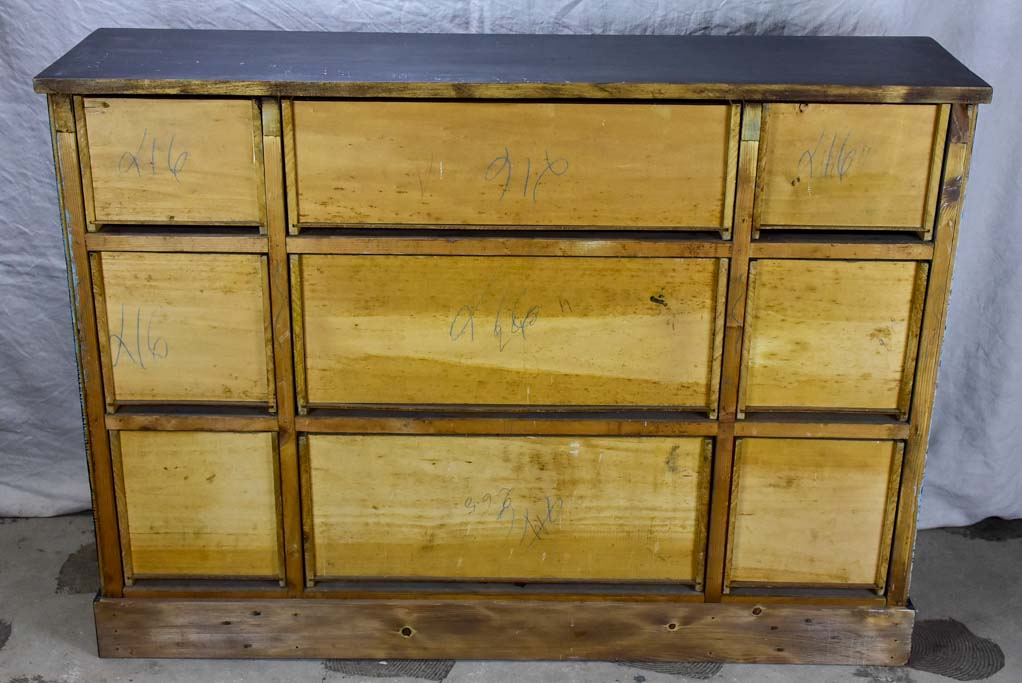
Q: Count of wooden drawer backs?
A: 9